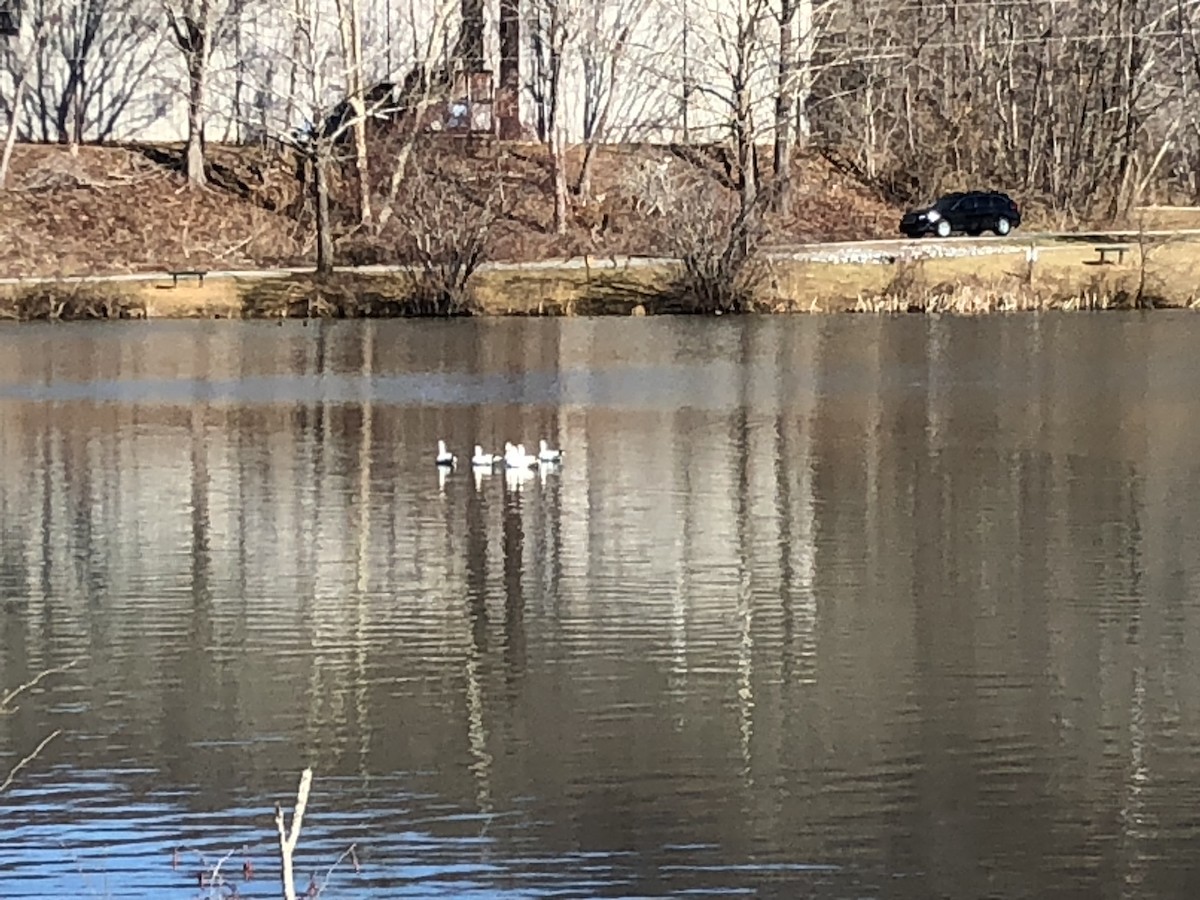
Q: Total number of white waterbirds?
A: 6